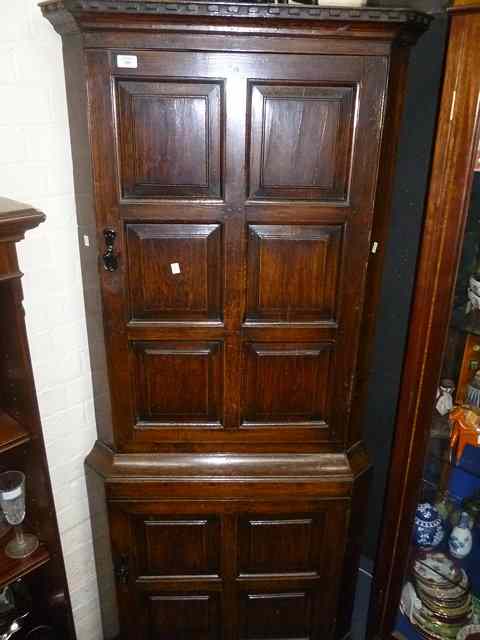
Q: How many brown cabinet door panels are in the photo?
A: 10